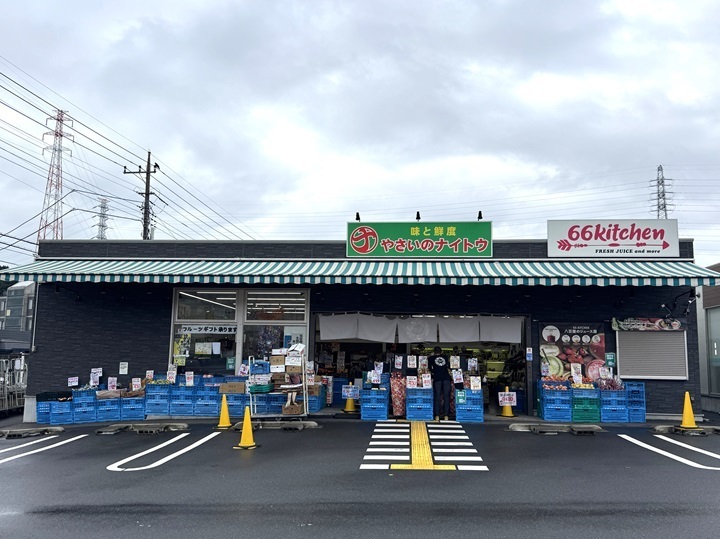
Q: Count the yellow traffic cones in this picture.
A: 5